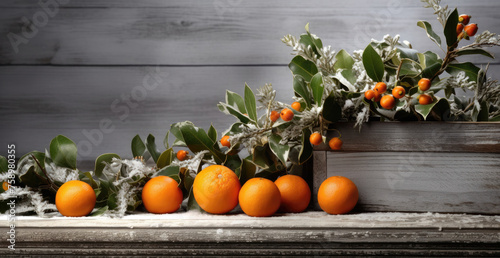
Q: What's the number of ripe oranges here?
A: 6